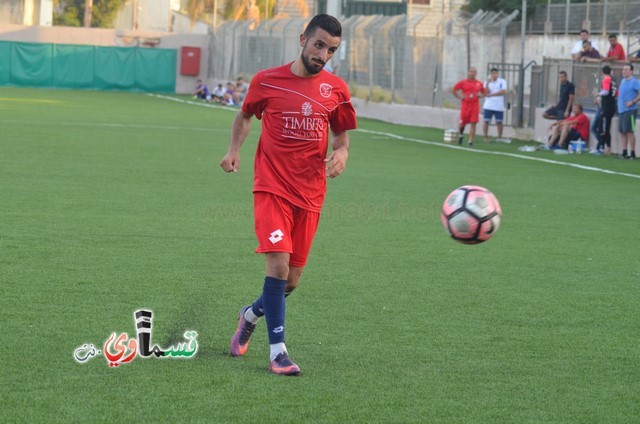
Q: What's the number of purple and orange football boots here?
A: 2